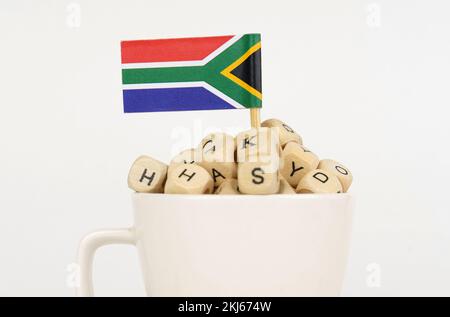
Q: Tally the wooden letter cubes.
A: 13